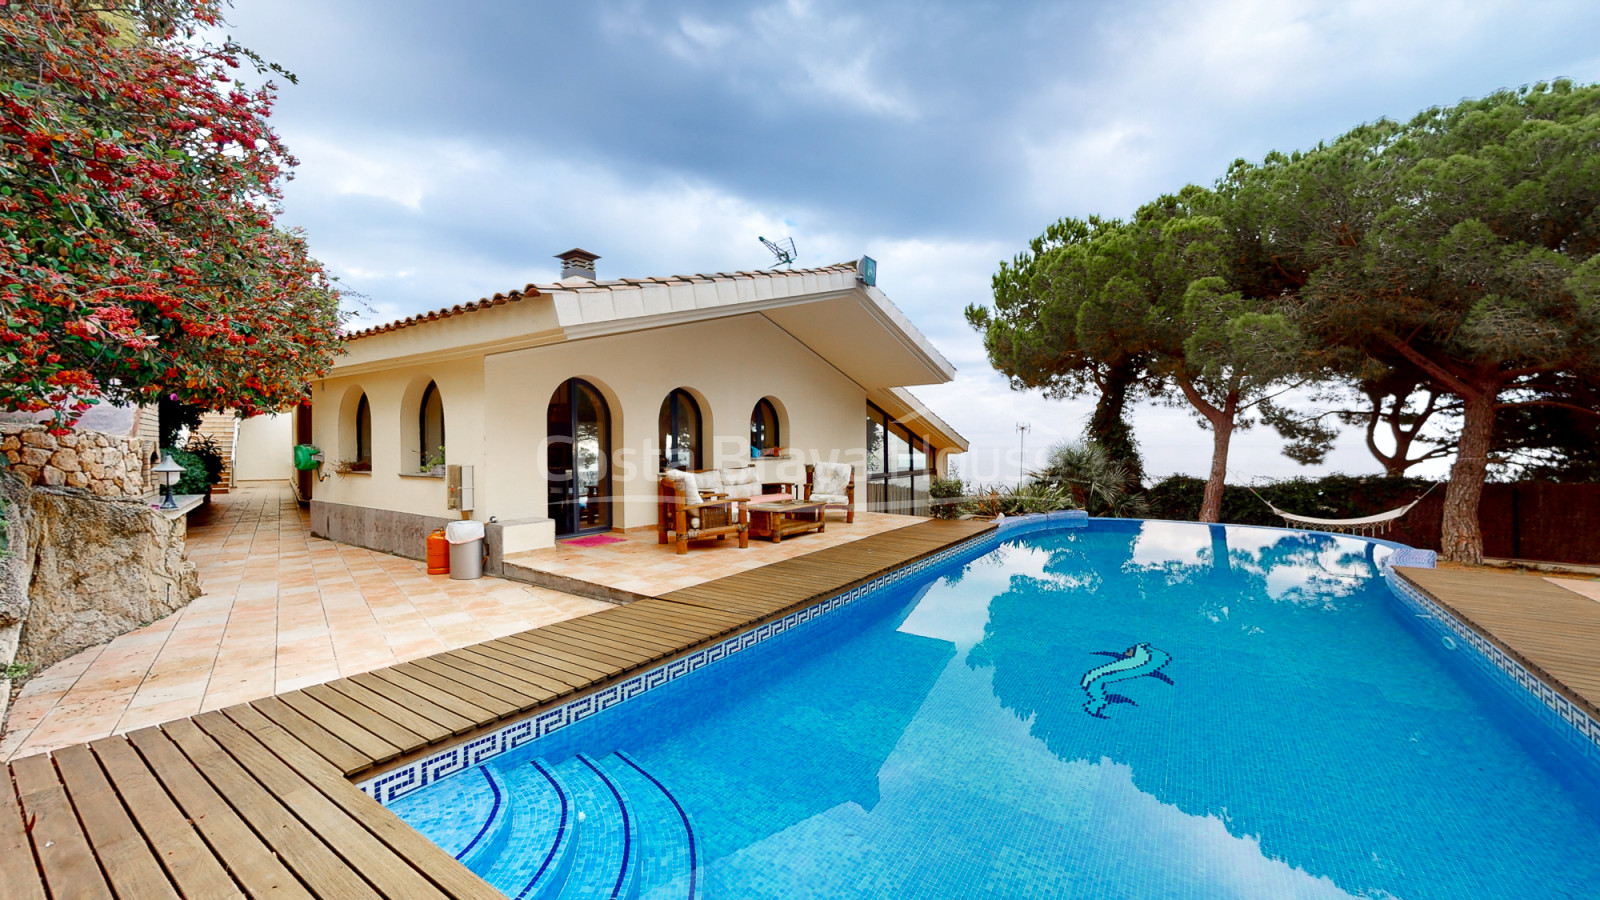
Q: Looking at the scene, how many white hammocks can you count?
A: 1